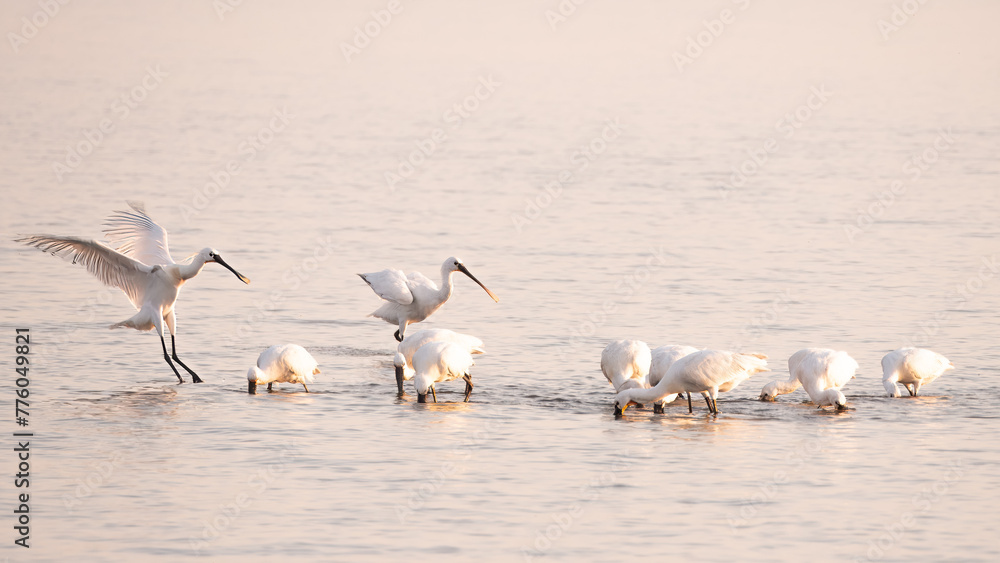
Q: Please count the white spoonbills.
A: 11